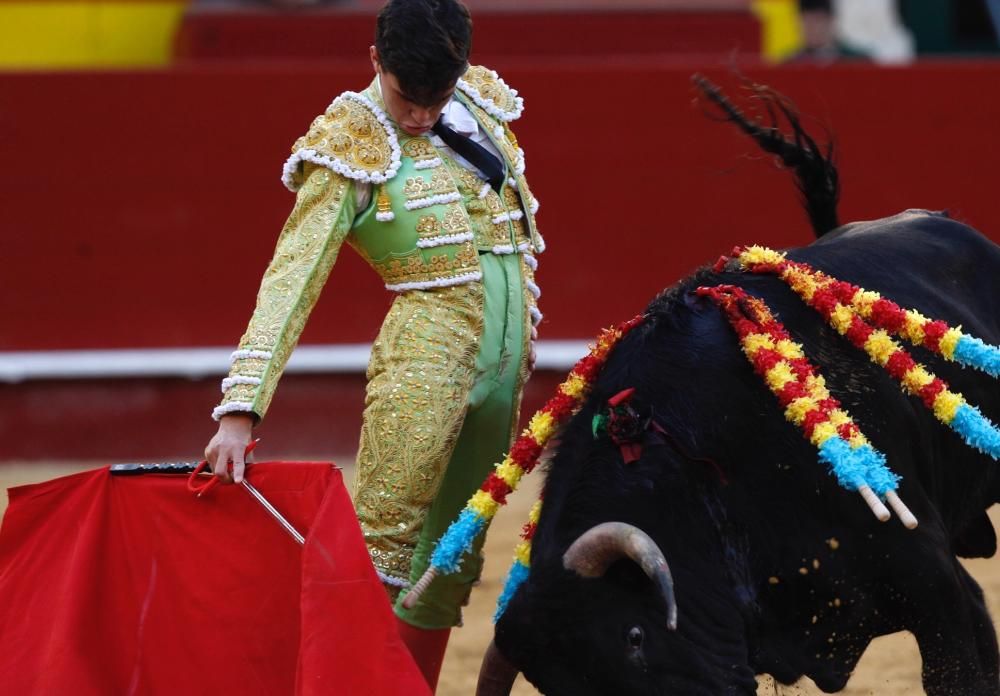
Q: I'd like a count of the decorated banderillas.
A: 6